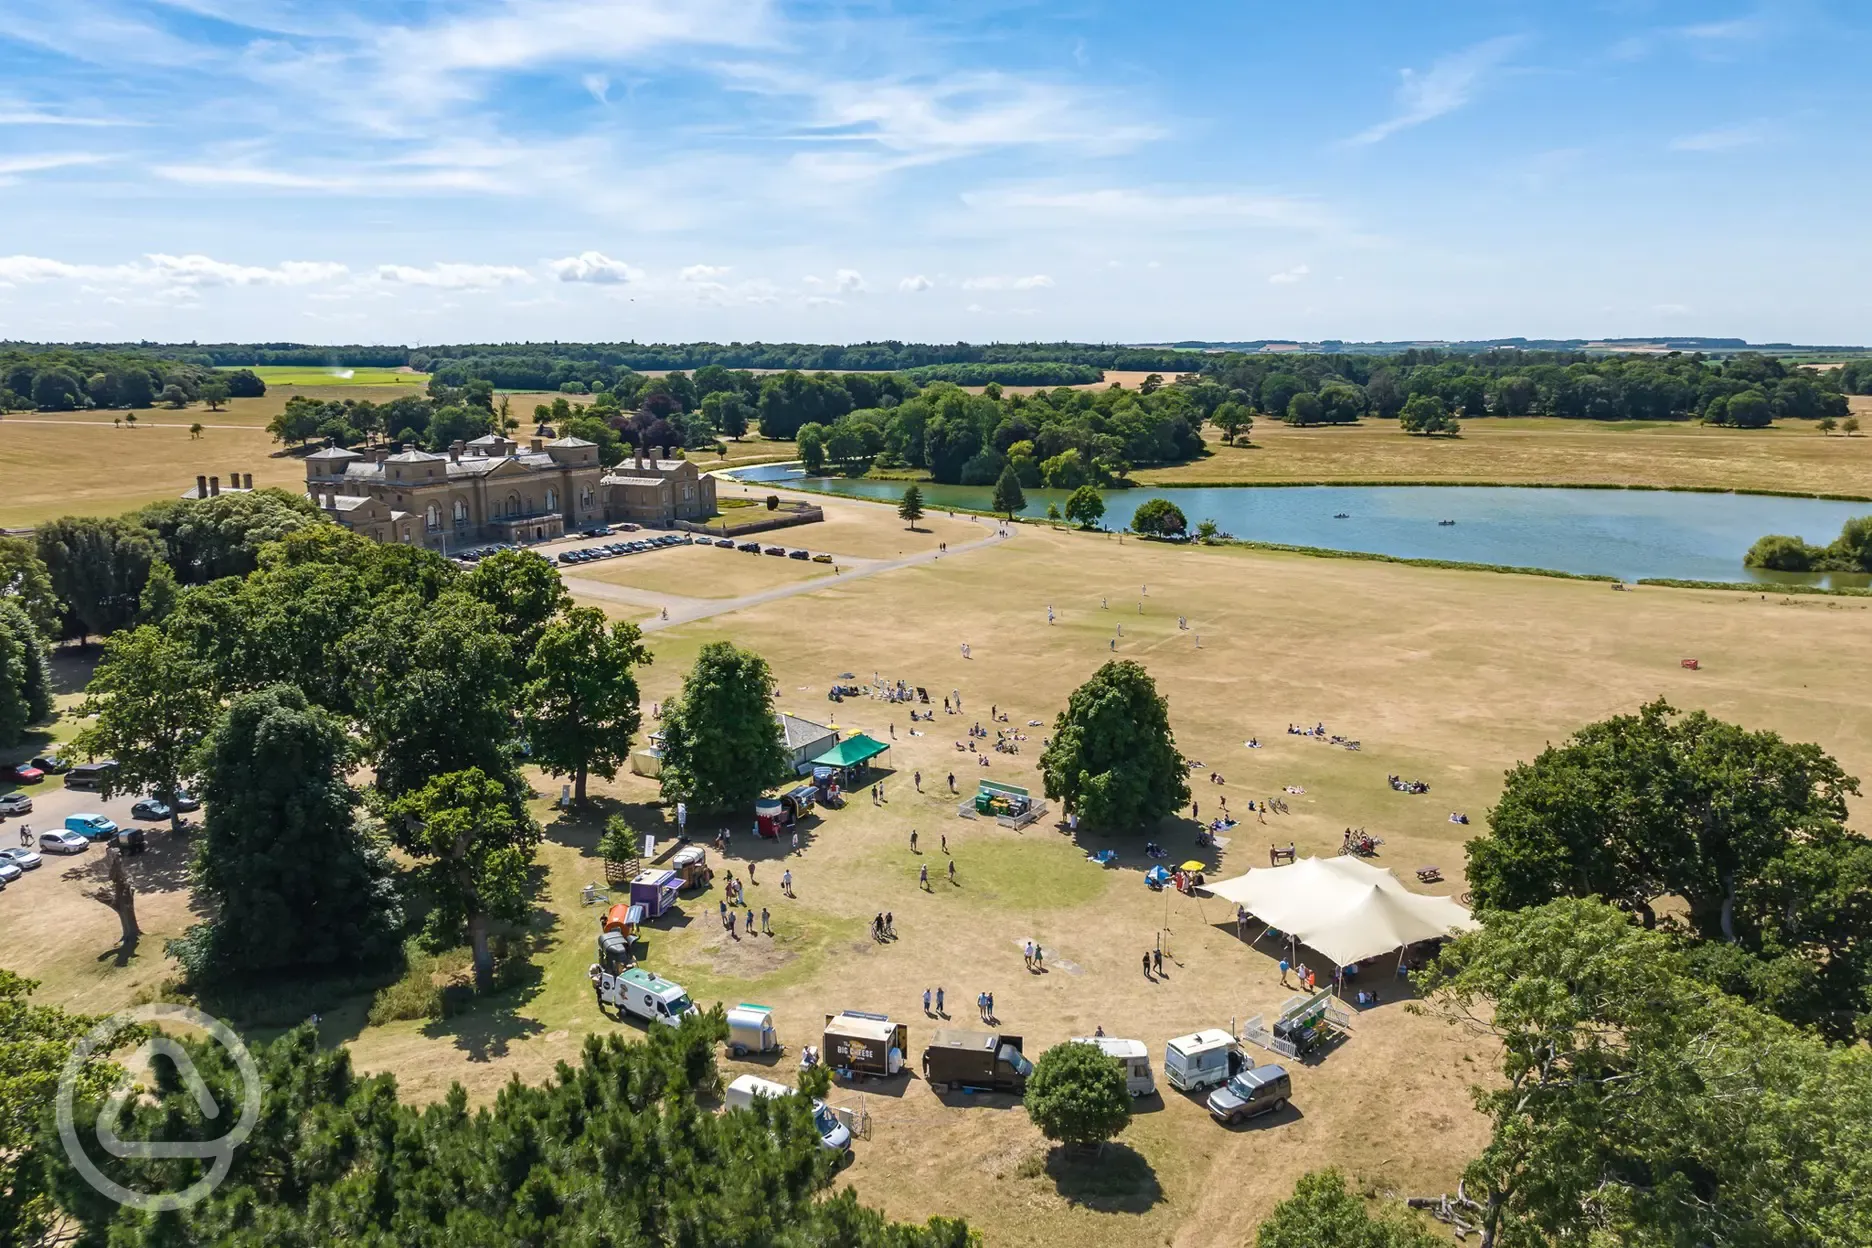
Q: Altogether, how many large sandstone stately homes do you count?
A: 1